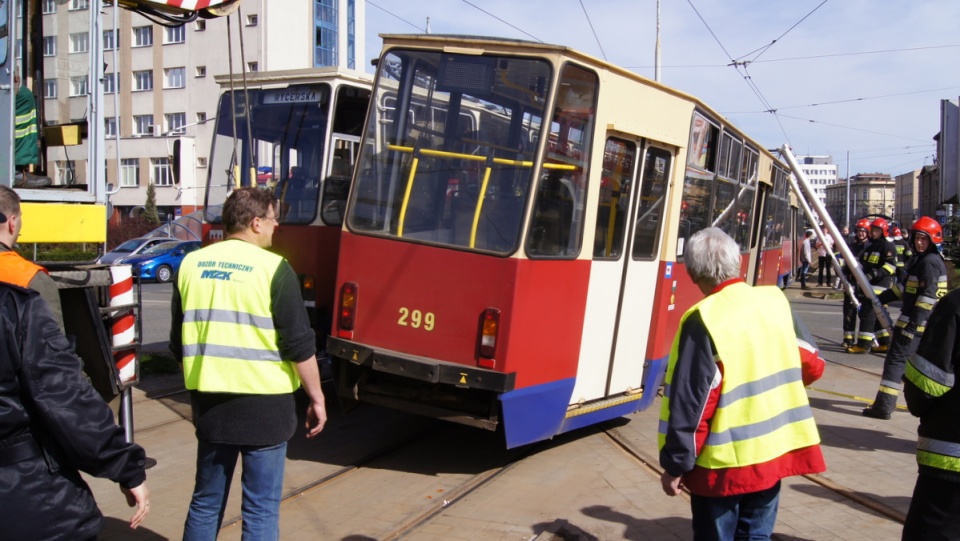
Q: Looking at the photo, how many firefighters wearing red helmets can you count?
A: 4